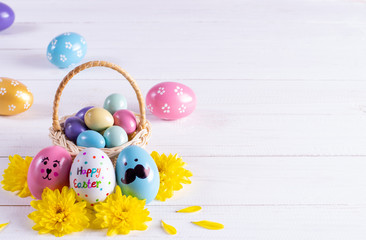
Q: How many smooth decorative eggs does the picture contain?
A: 14